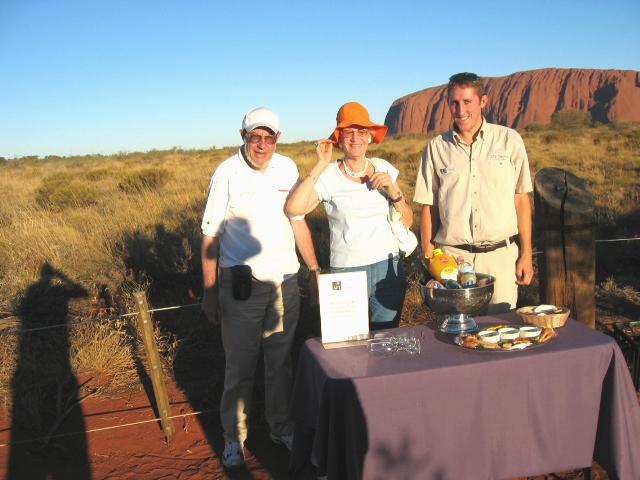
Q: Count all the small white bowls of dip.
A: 3